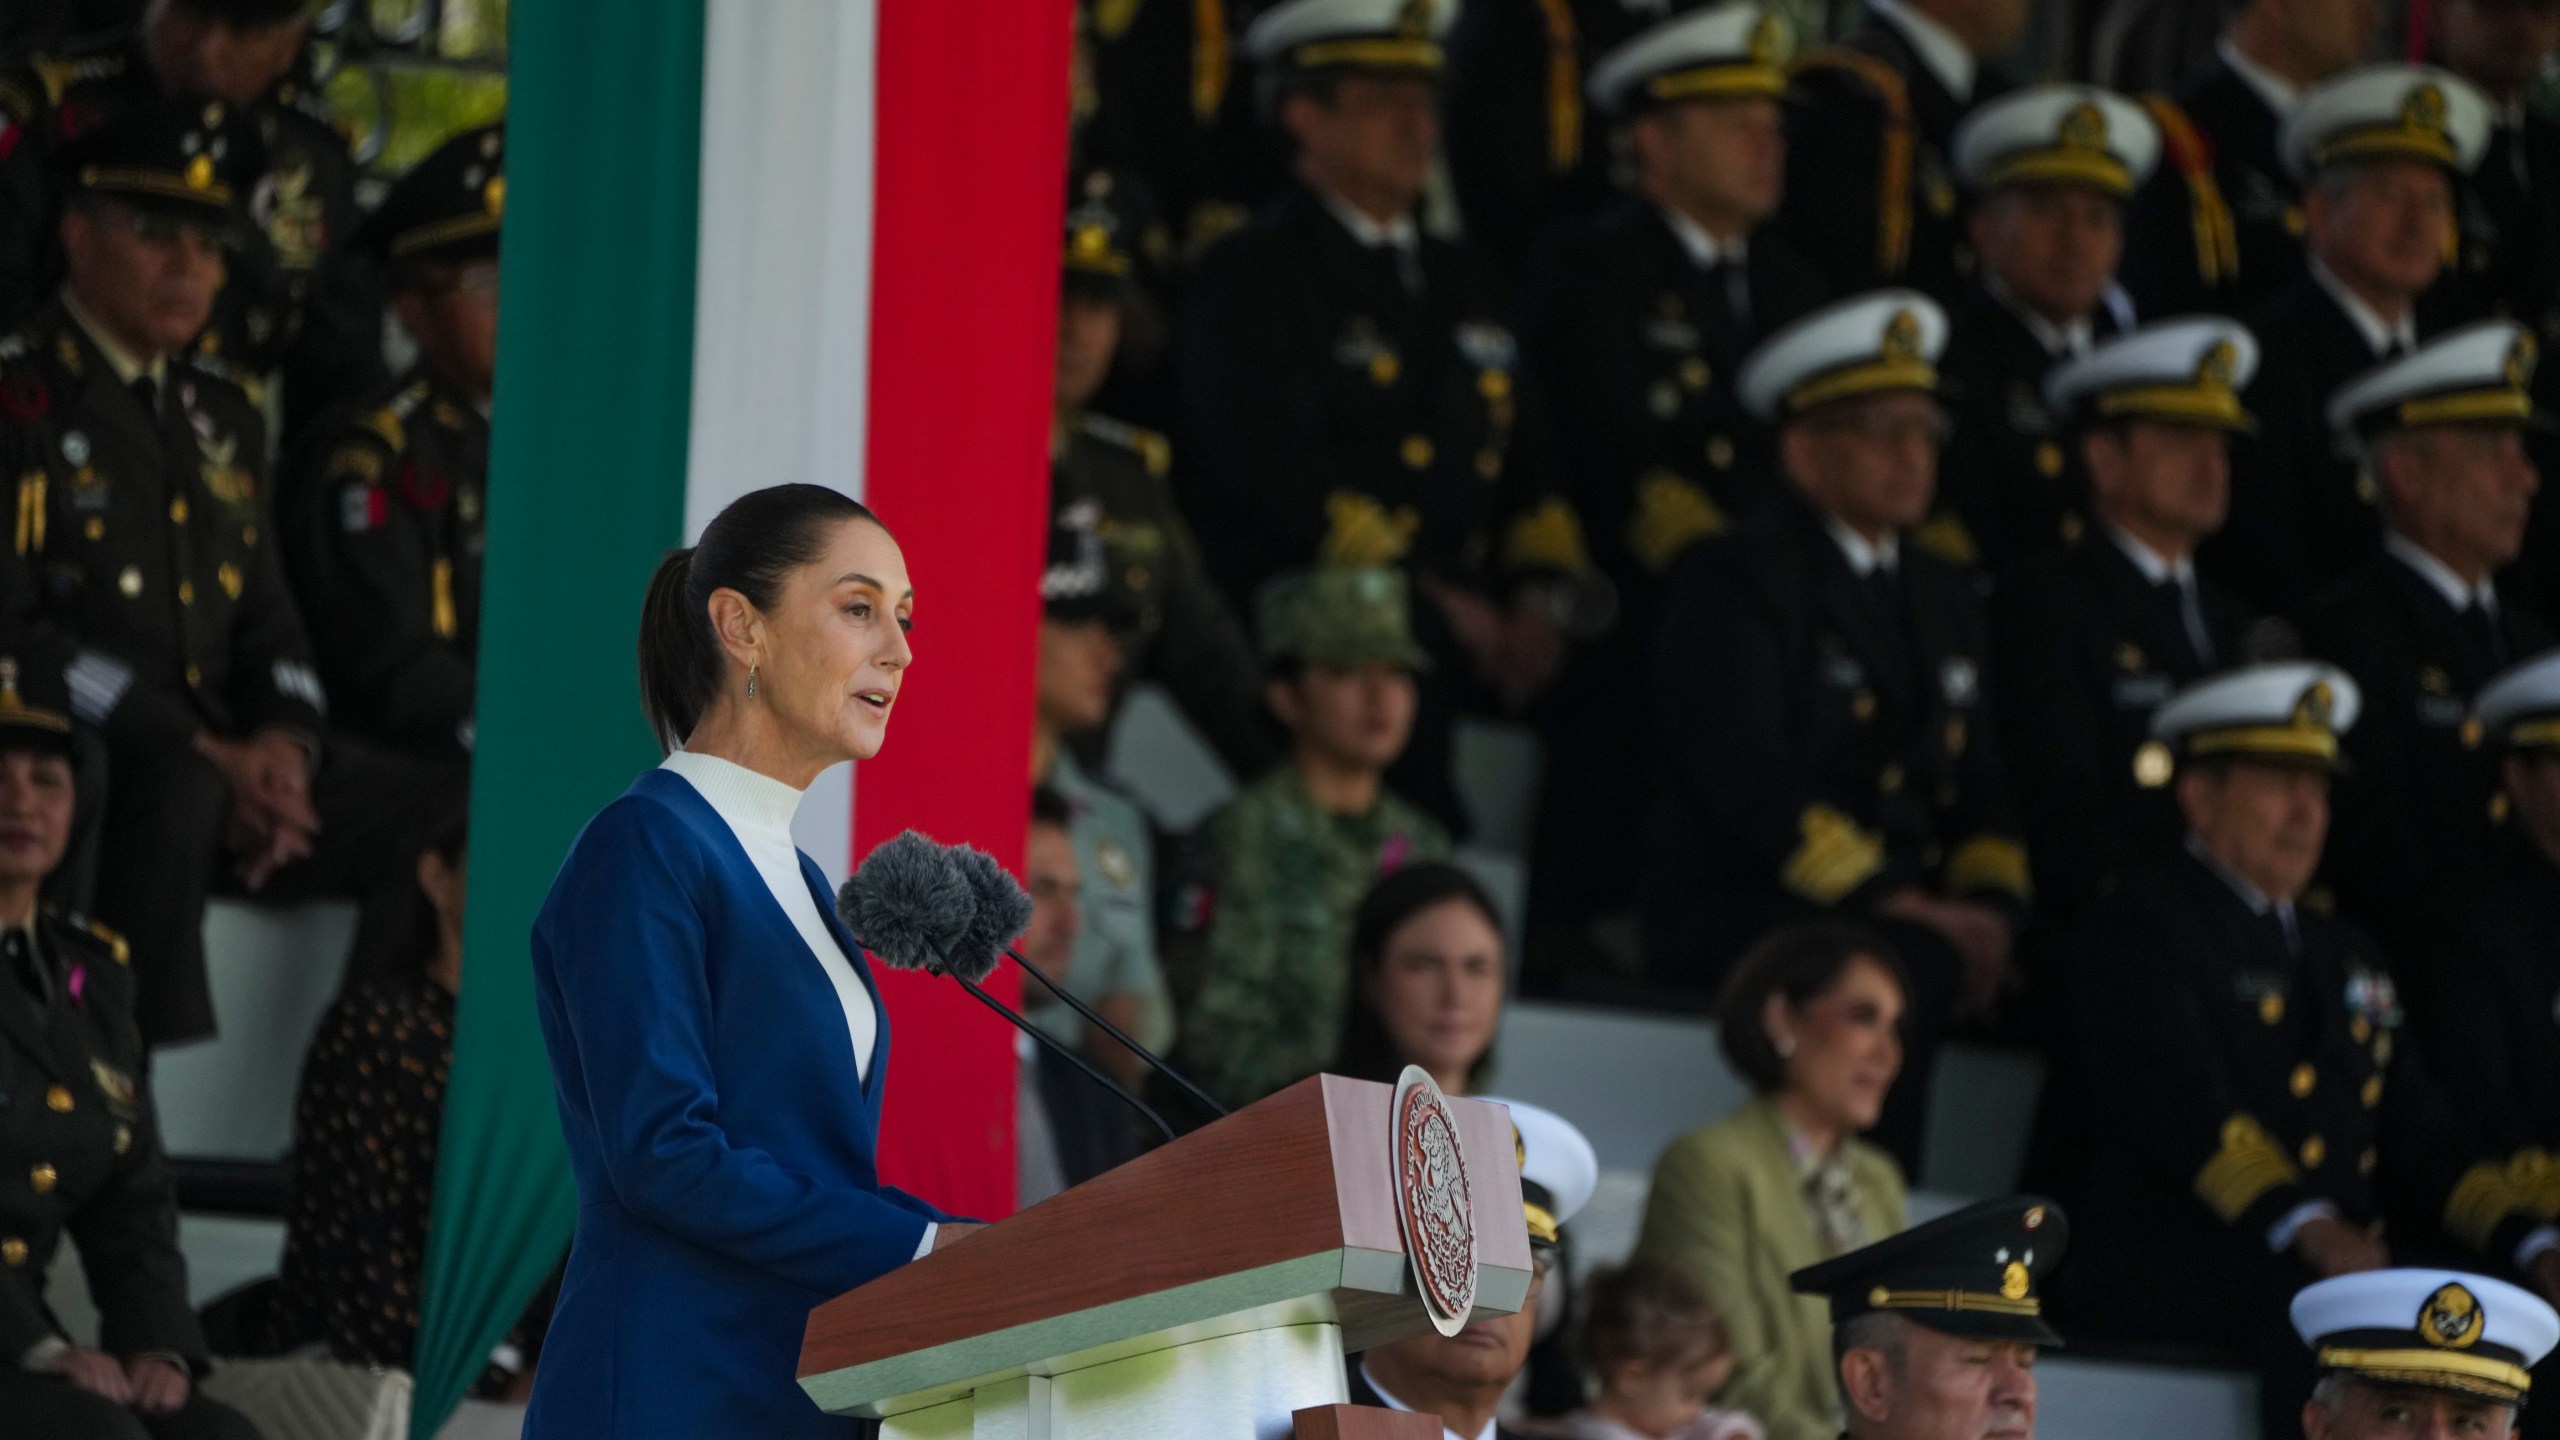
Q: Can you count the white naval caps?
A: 11